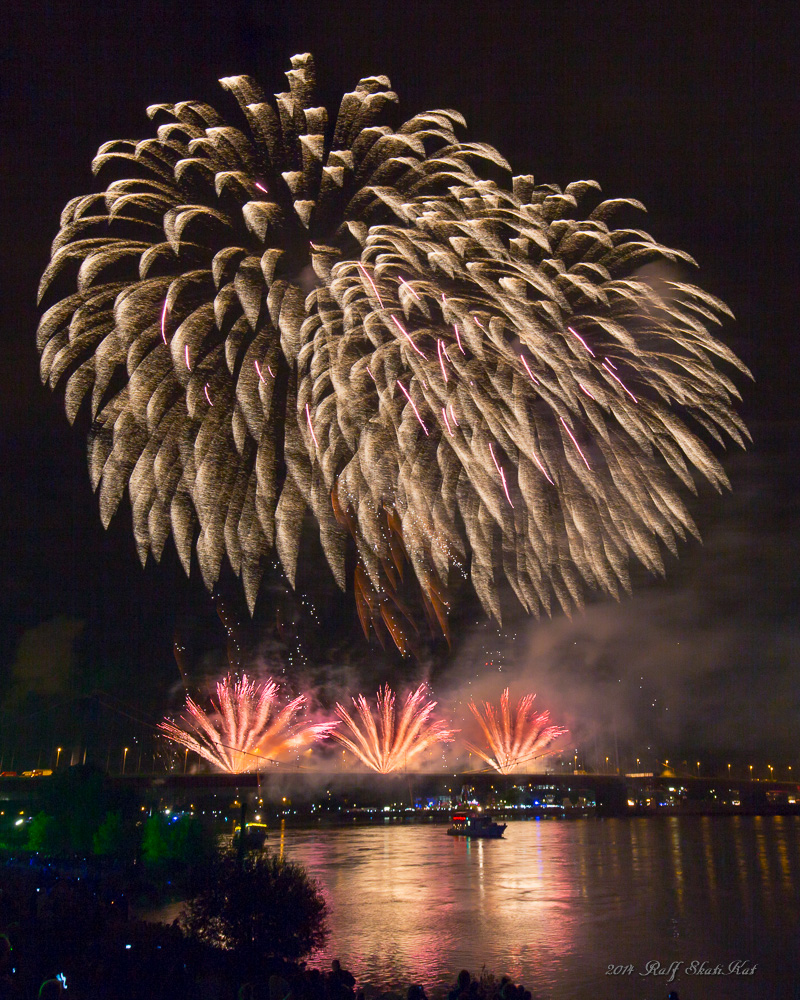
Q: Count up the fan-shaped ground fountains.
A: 3